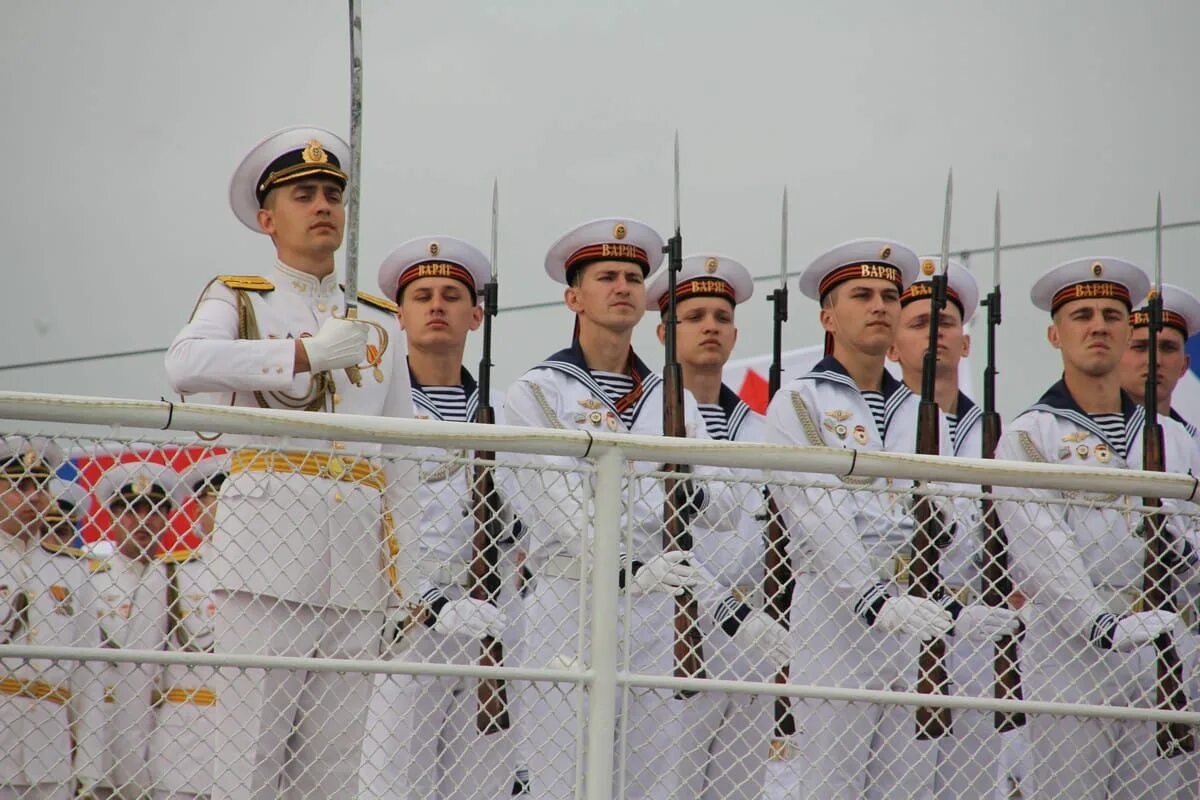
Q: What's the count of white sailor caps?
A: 7